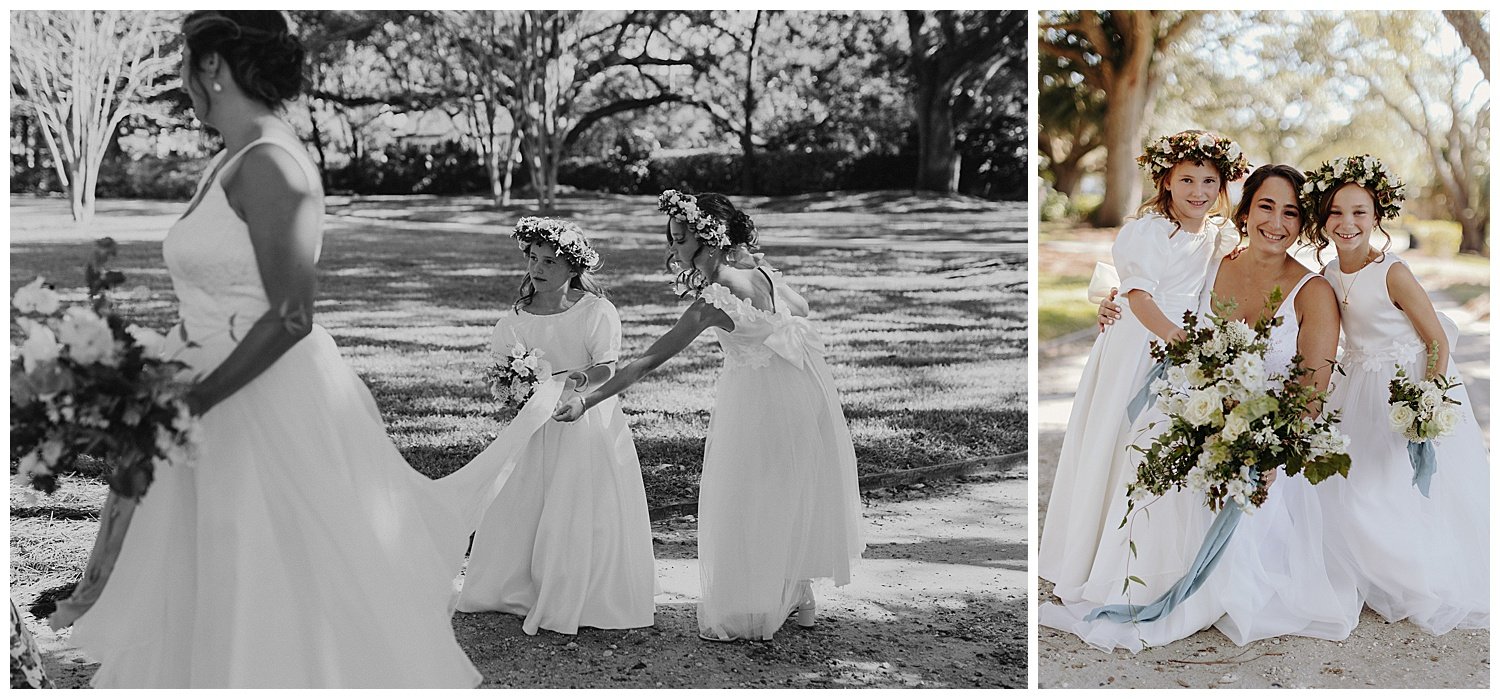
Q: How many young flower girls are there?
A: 2